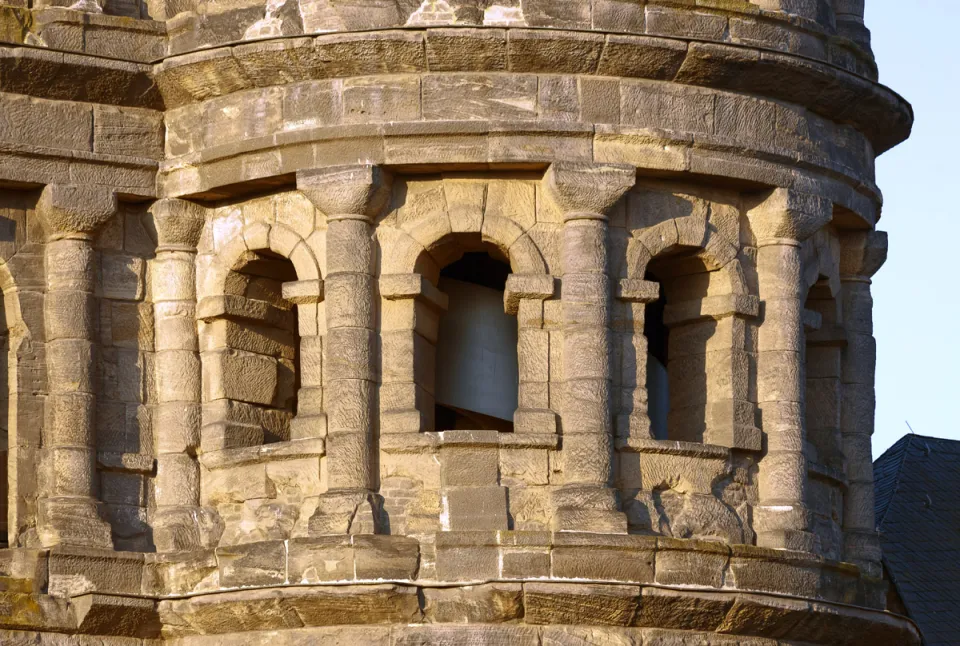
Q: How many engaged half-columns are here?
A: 6